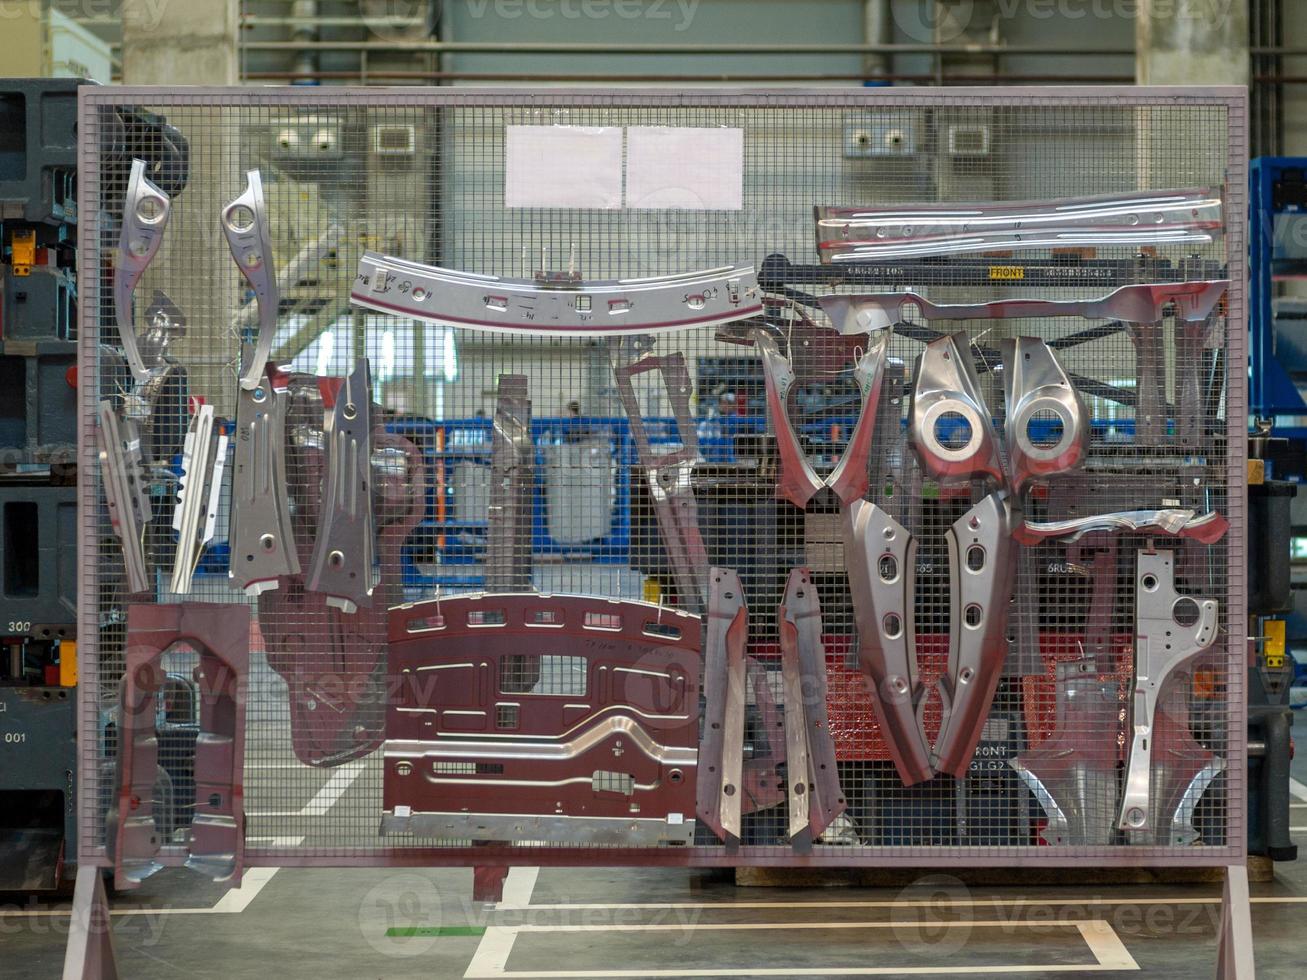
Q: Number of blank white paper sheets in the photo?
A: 2